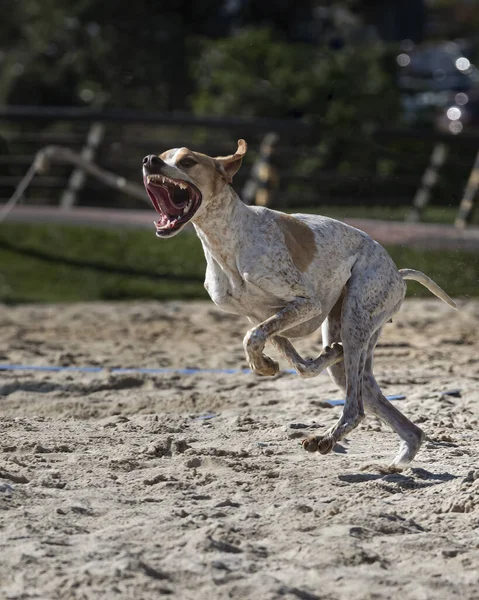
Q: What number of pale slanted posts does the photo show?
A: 4